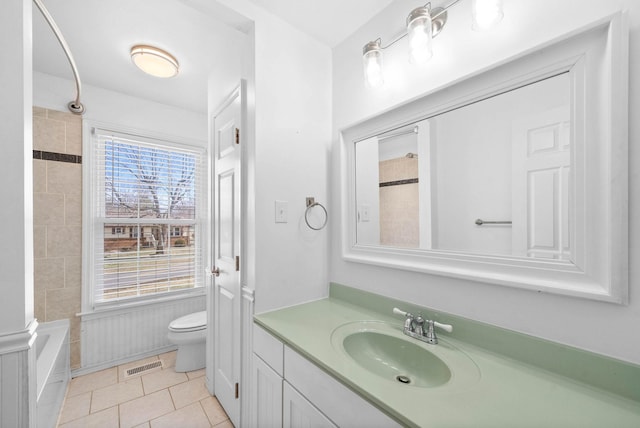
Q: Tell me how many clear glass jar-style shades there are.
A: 3